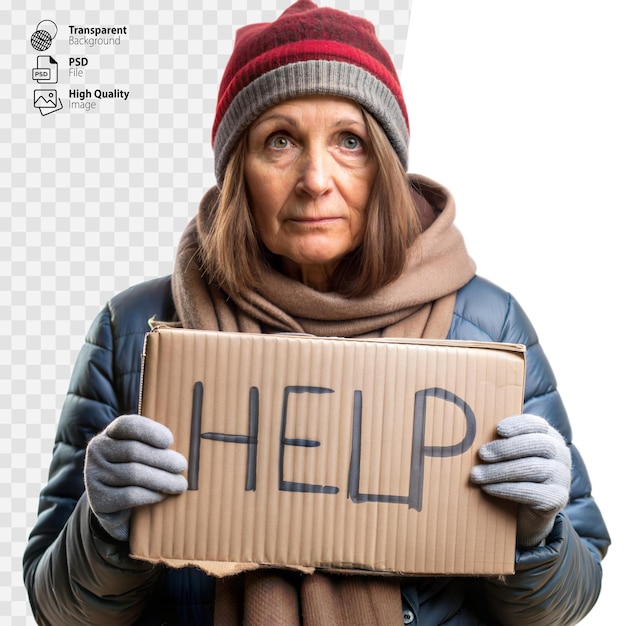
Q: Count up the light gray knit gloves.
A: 2